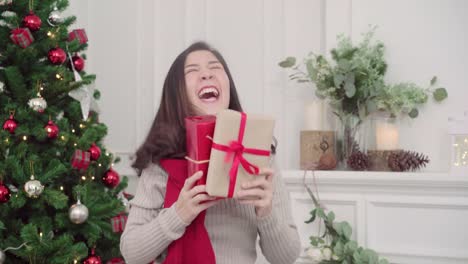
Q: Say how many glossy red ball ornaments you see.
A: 9